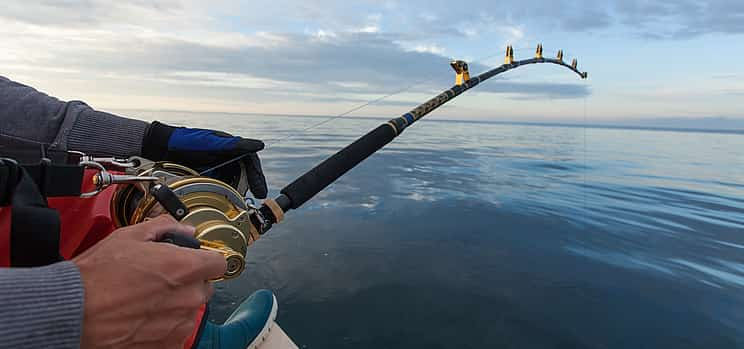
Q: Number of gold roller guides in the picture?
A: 5